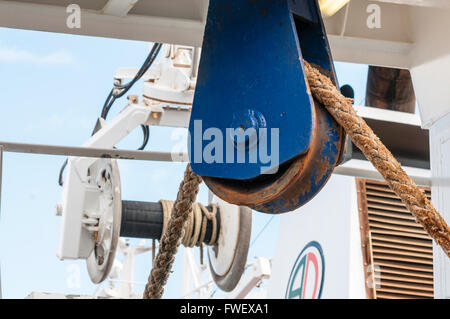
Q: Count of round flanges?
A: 2